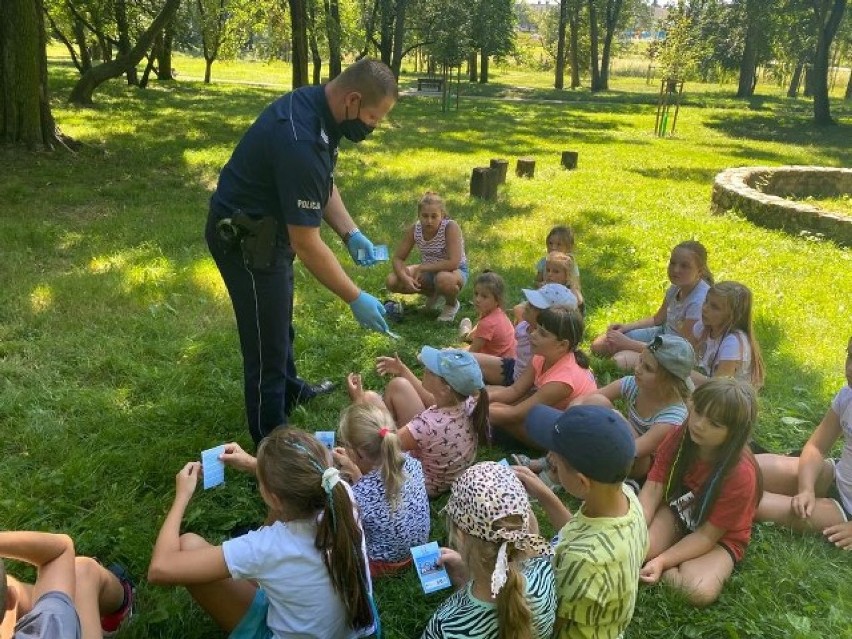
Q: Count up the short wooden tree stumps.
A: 4